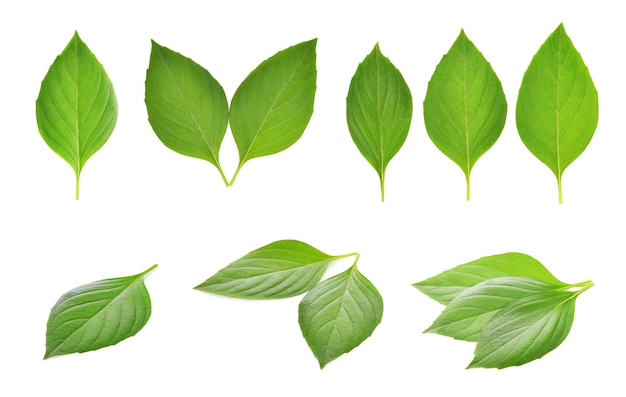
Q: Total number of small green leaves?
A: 12